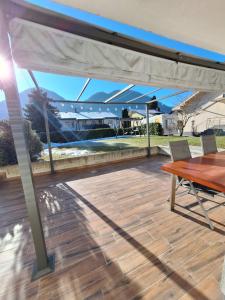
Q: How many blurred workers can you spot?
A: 0